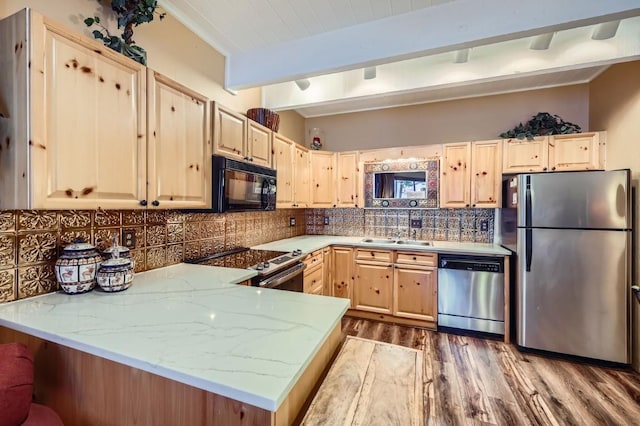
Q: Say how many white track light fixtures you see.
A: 5